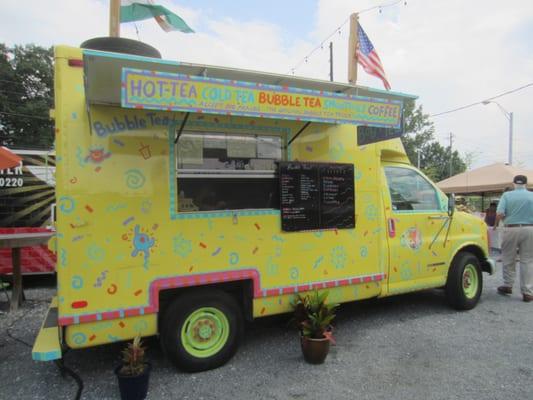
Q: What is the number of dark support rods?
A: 2